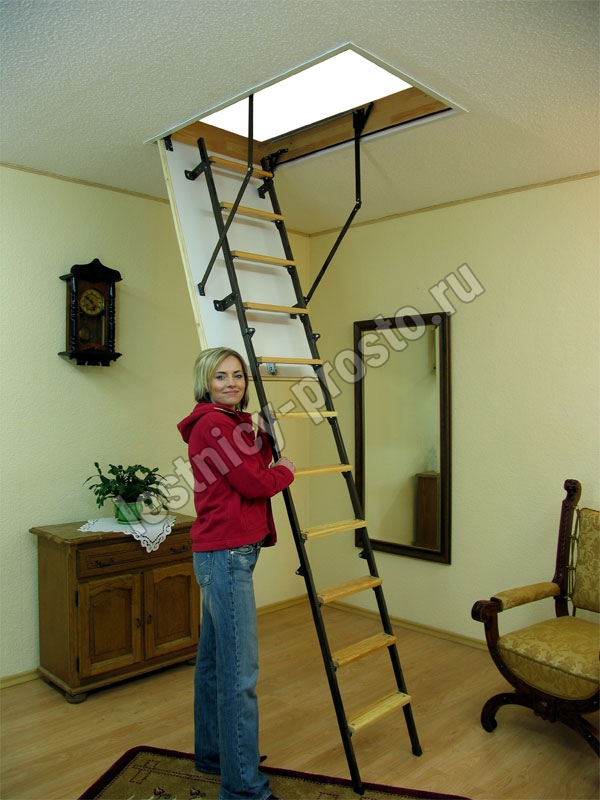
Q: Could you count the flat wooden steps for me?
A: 11